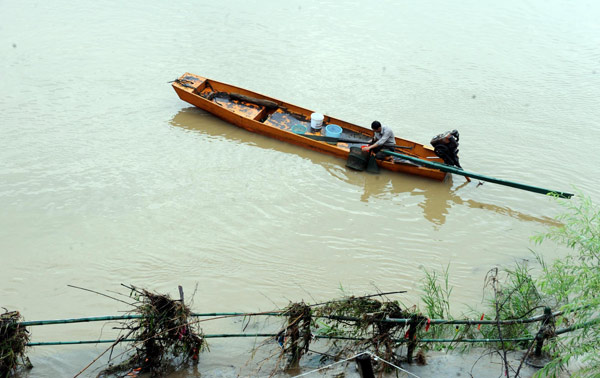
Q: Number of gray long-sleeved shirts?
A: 1